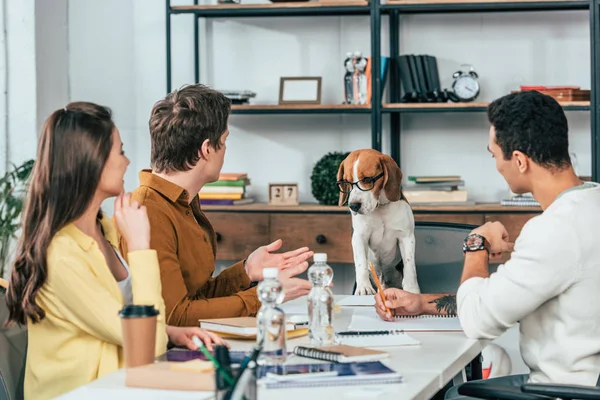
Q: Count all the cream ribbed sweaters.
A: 1